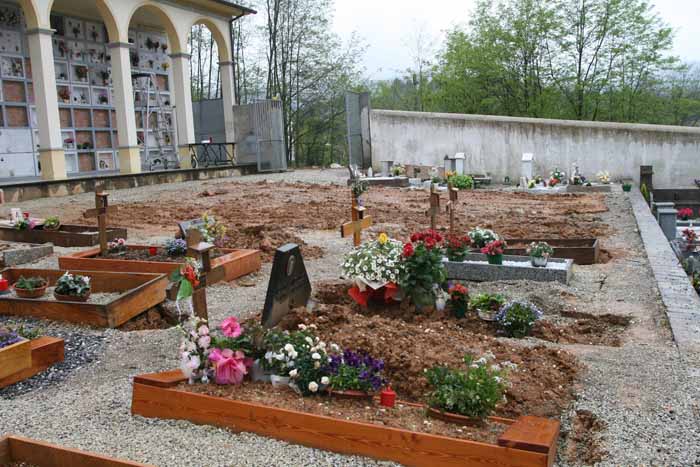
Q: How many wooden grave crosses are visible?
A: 5